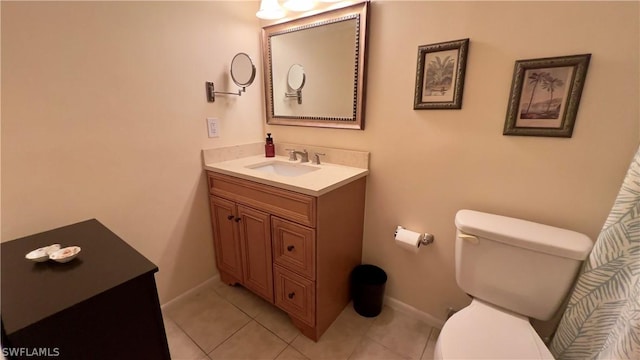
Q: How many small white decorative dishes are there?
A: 2